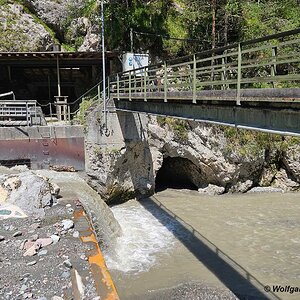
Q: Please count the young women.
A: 0